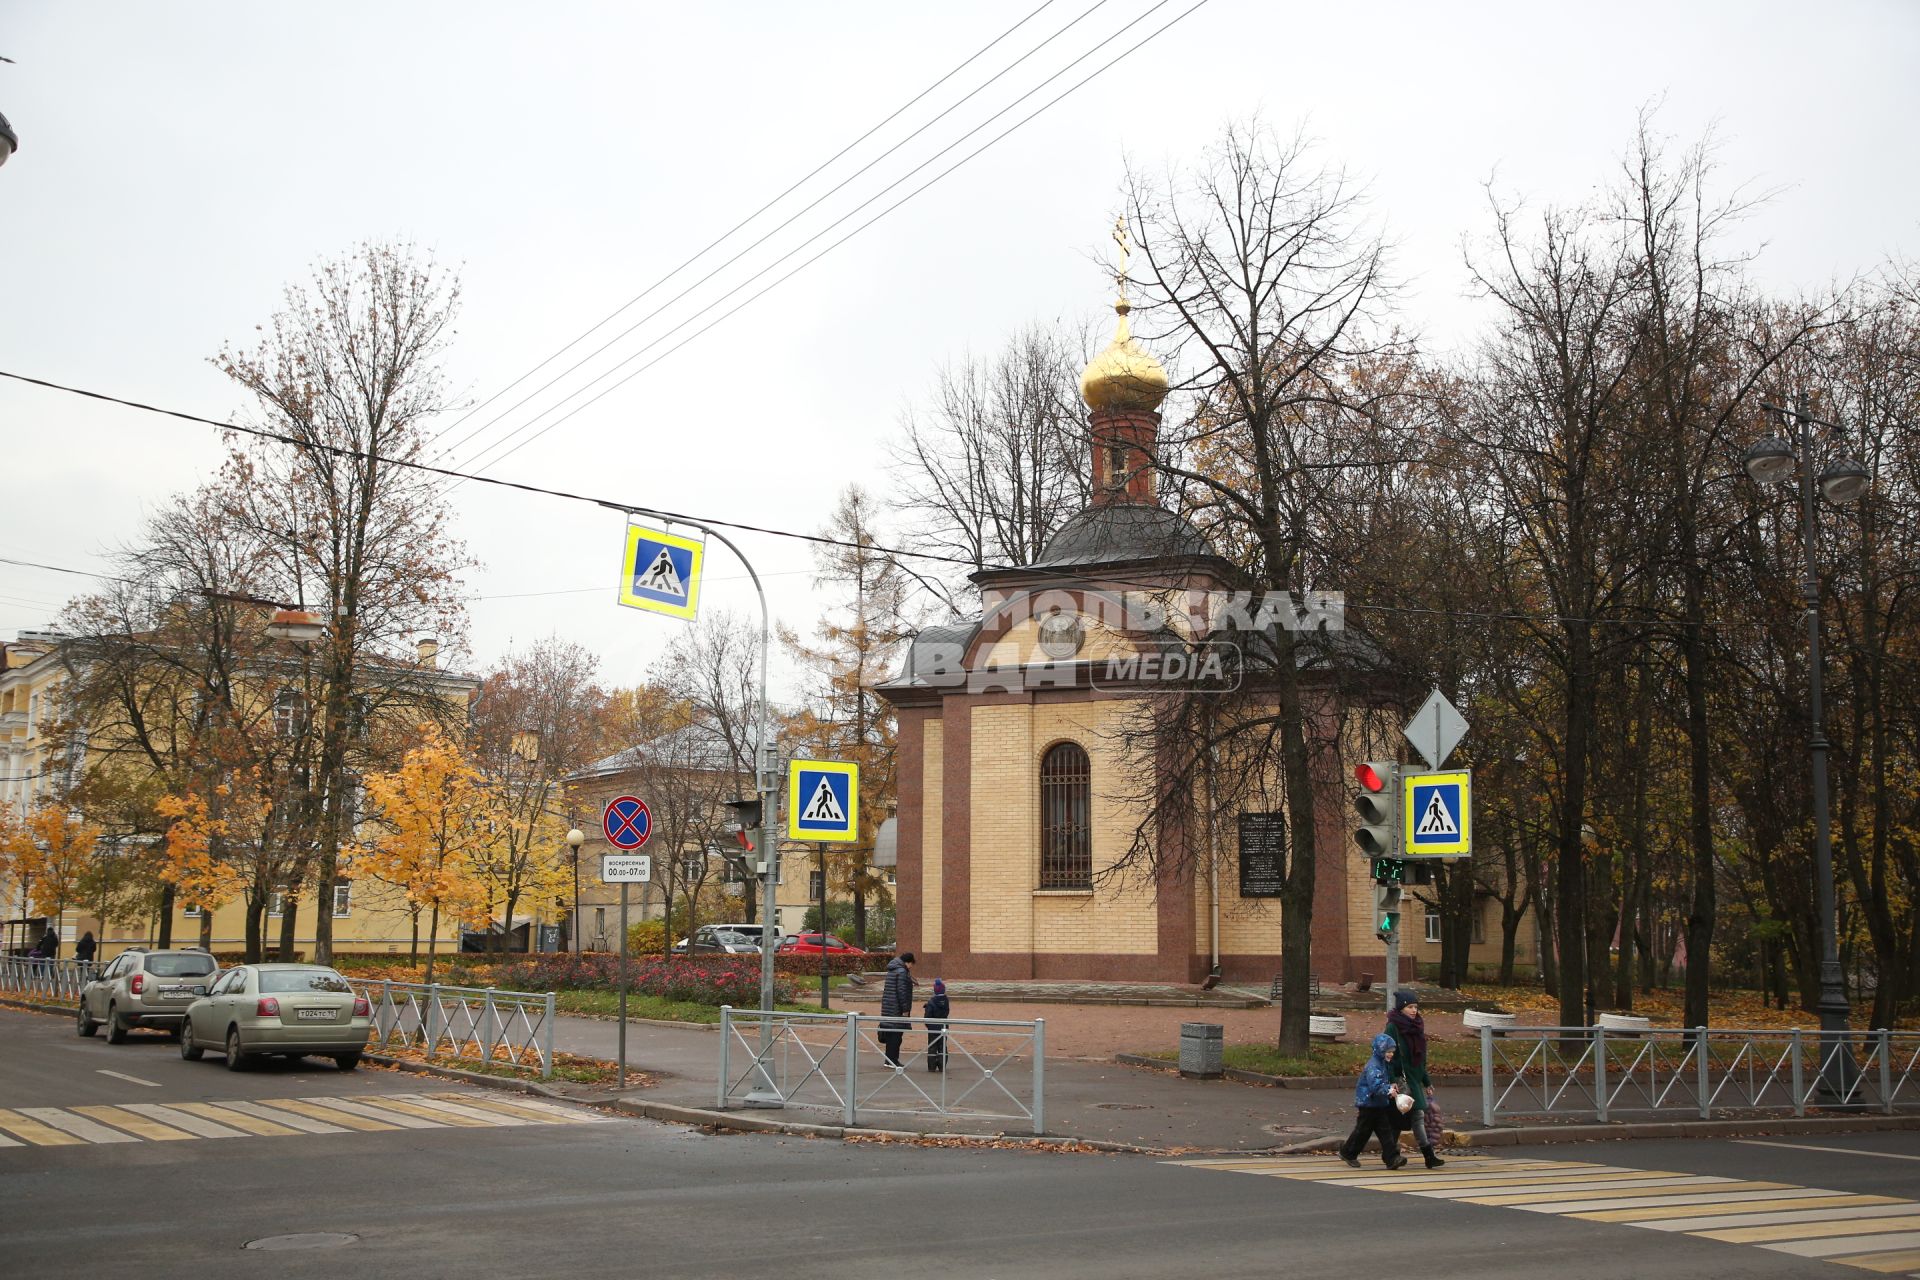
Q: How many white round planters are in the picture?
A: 3